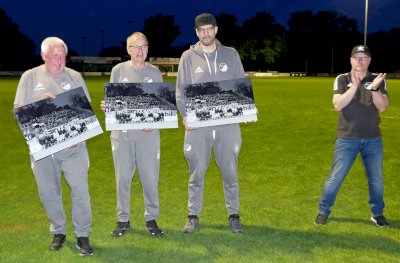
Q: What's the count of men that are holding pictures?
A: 3